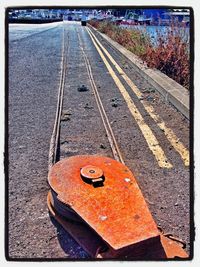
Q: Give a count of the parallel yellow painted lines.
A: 2